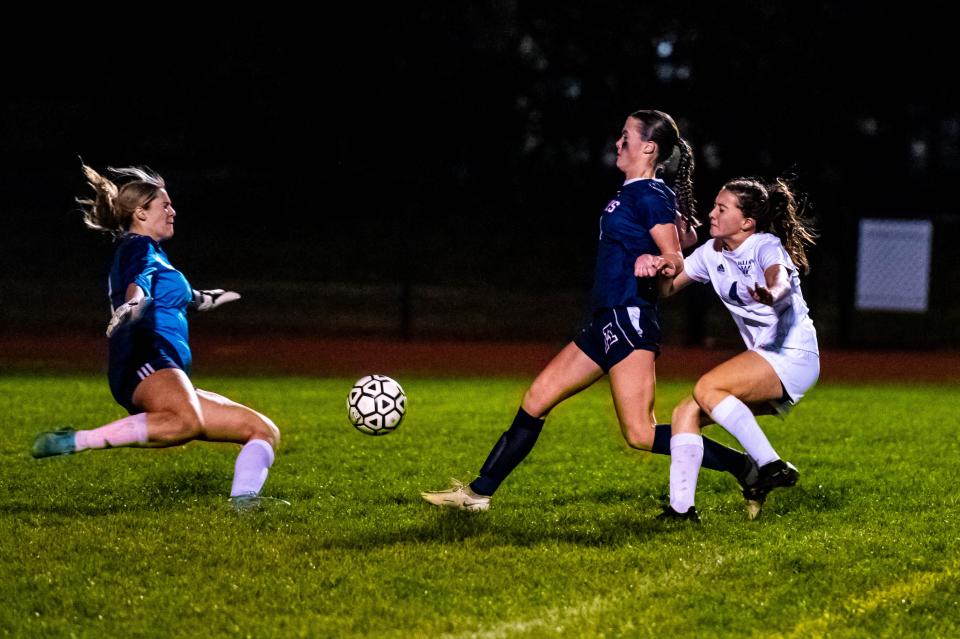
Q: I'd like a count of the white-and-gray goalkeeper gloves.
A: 2